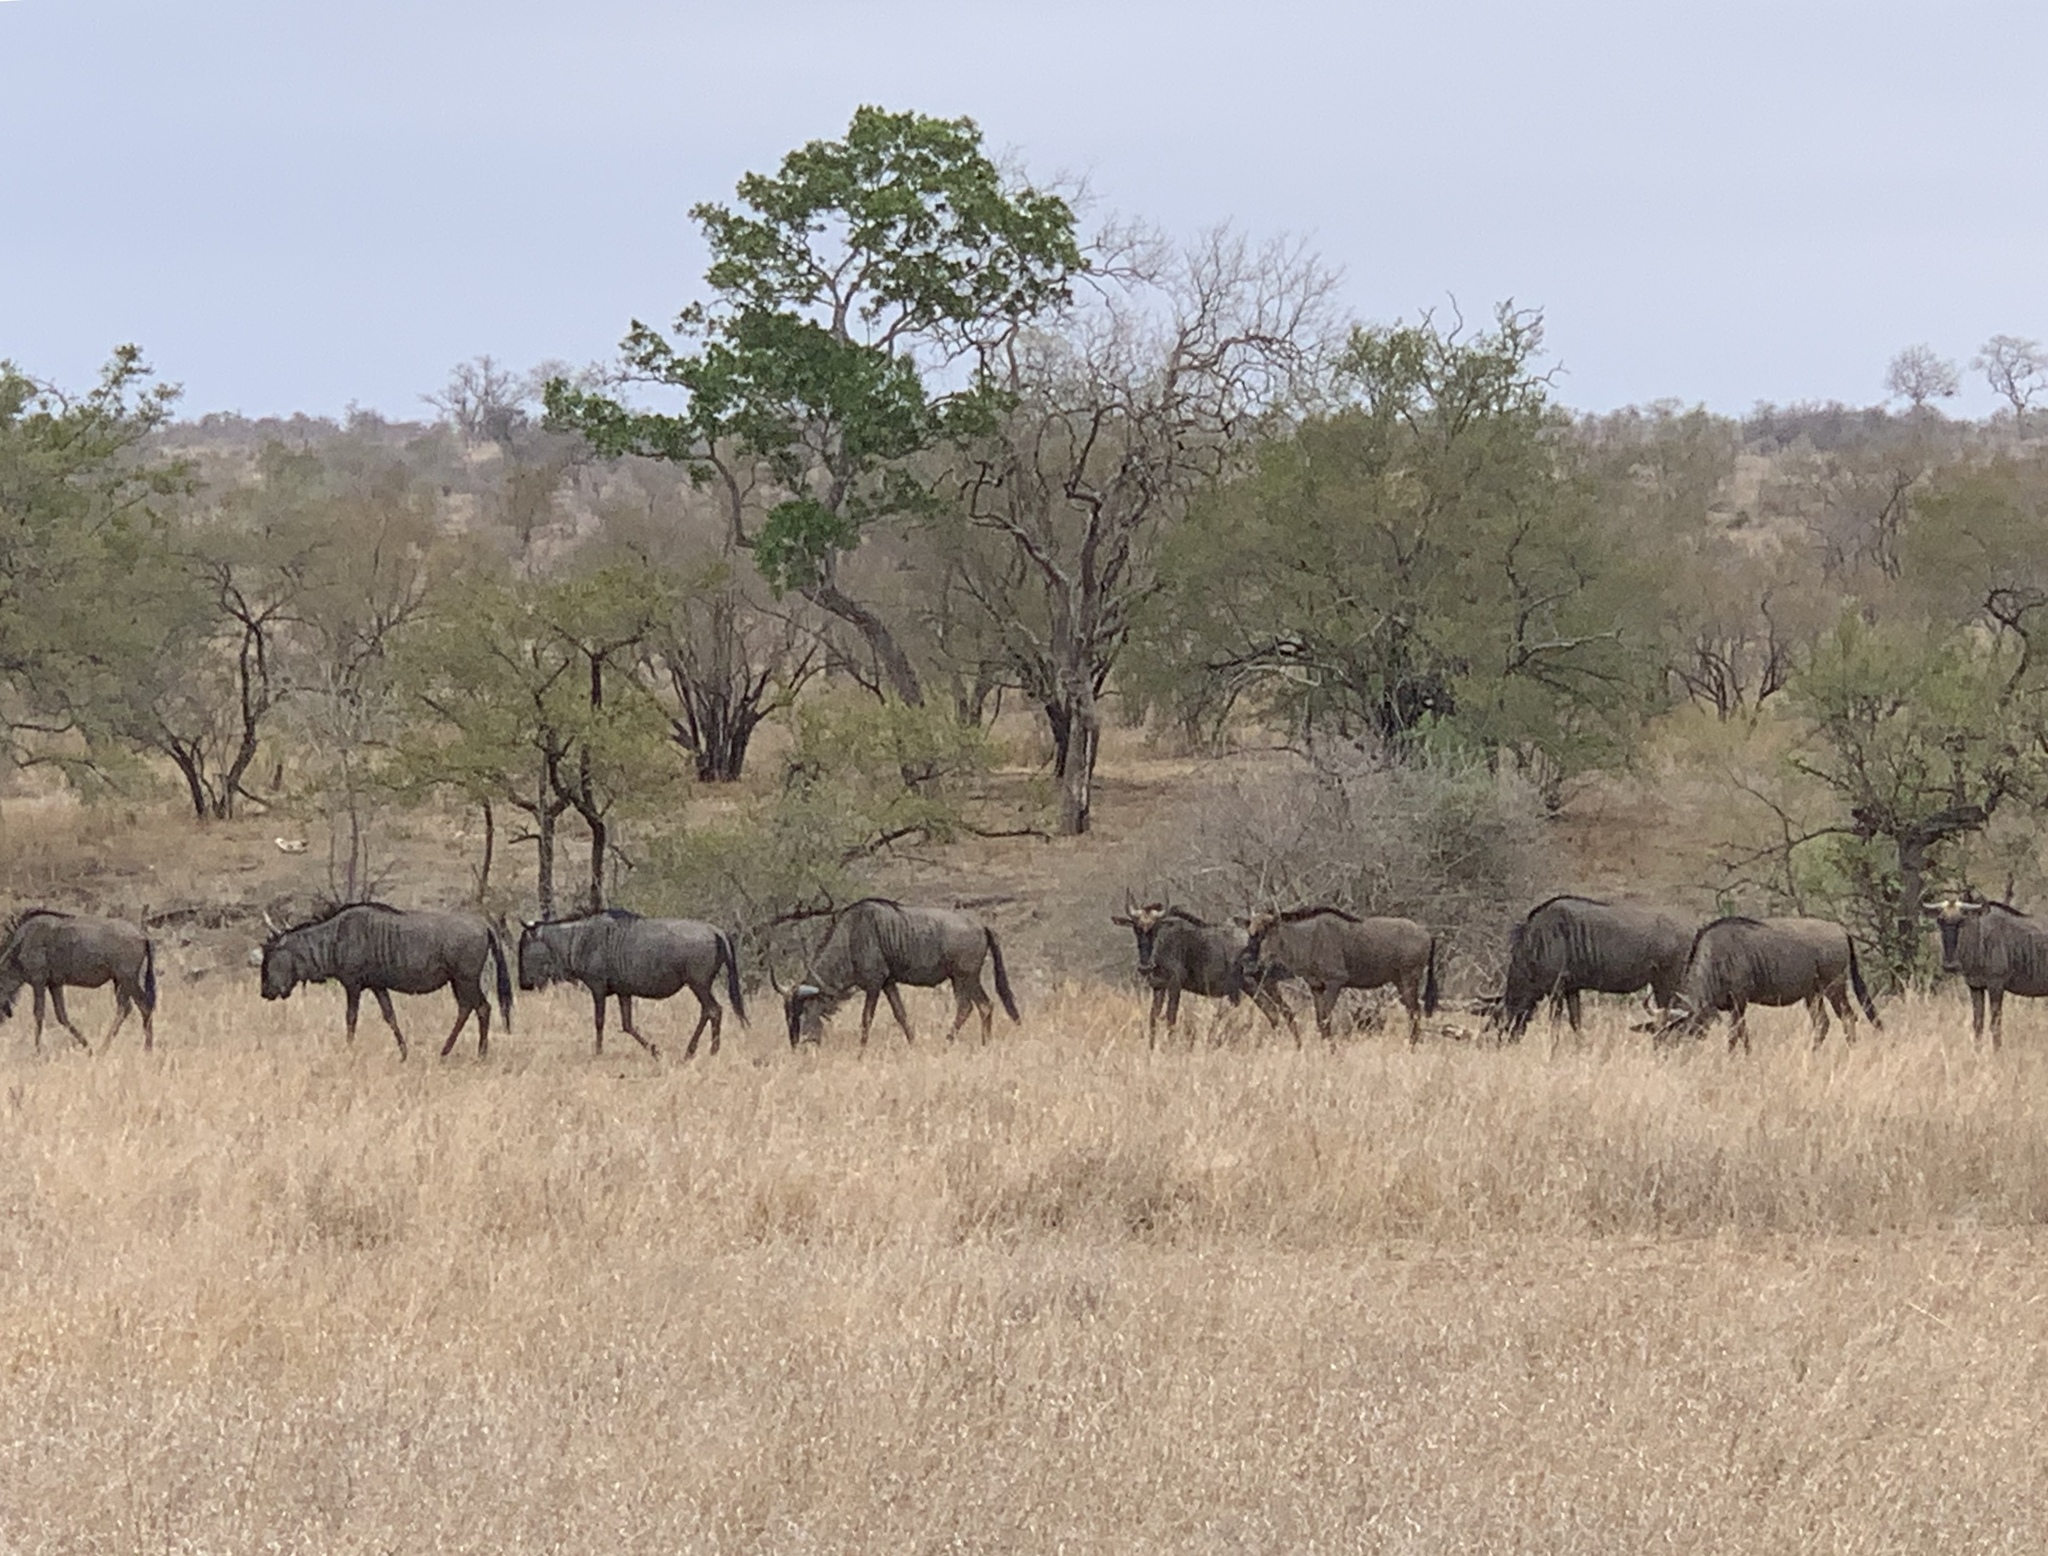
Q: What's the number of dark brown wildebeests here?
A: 9